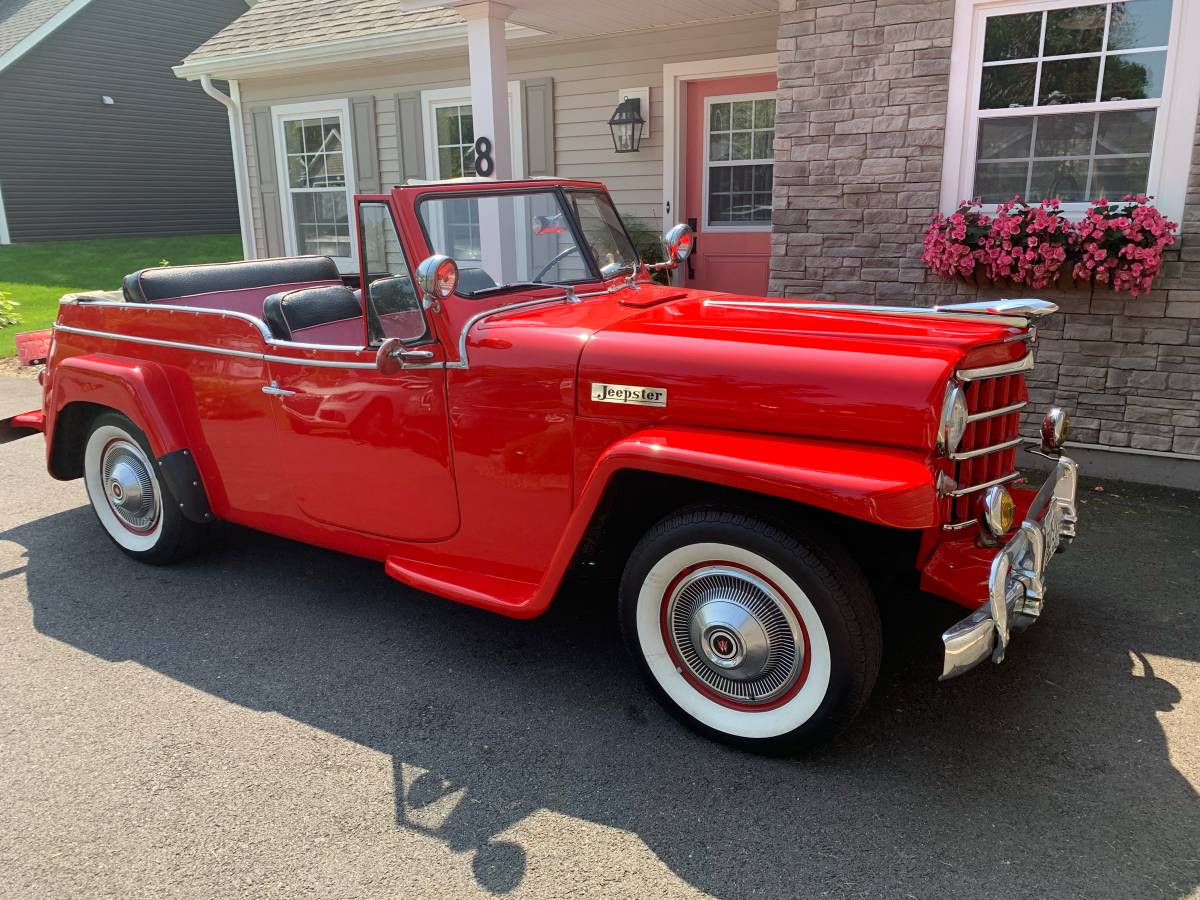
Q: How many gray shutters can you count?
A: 4